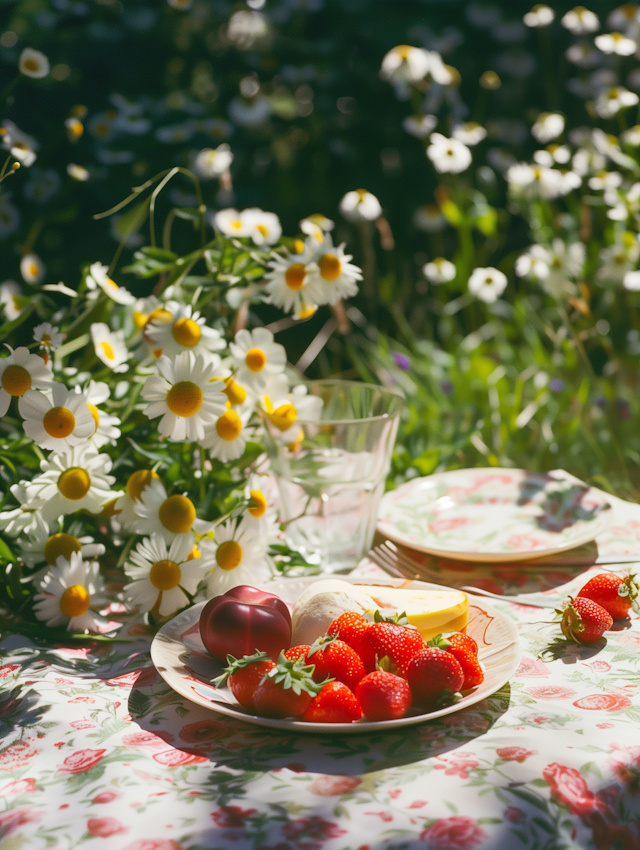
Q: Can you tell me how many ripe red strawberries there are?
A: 12